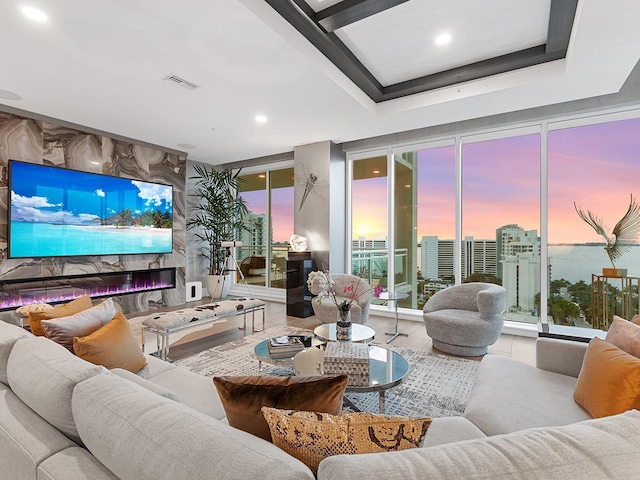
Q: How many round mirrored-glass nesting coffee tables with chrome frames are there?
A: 3